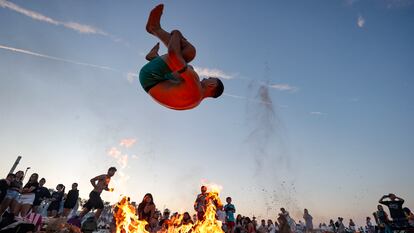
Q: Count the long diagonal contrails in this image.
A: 2